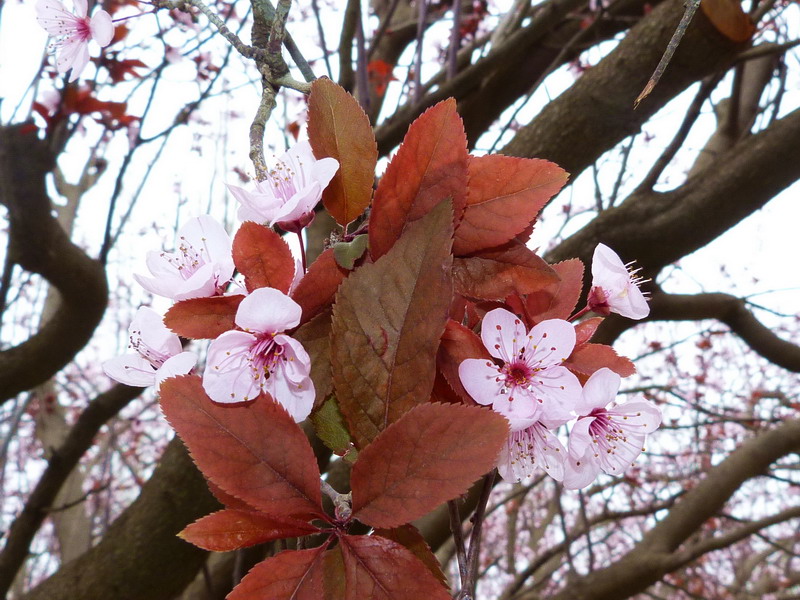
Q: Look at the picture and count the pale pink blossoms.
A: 9